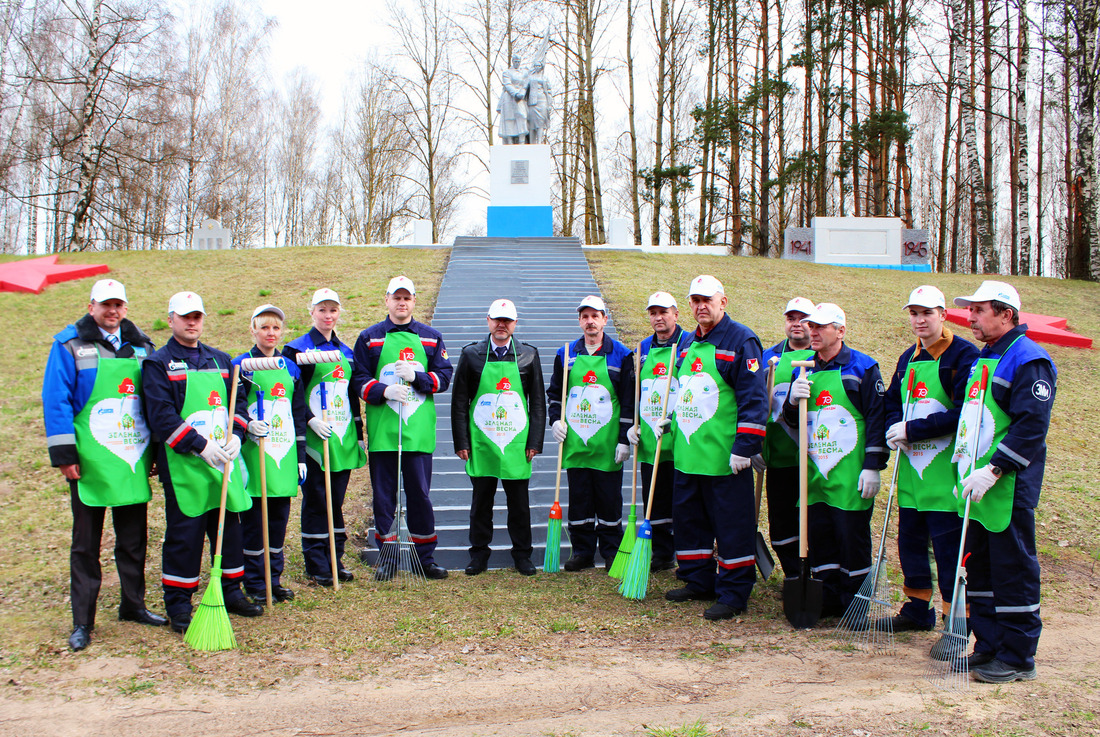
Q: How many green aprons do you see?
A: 13